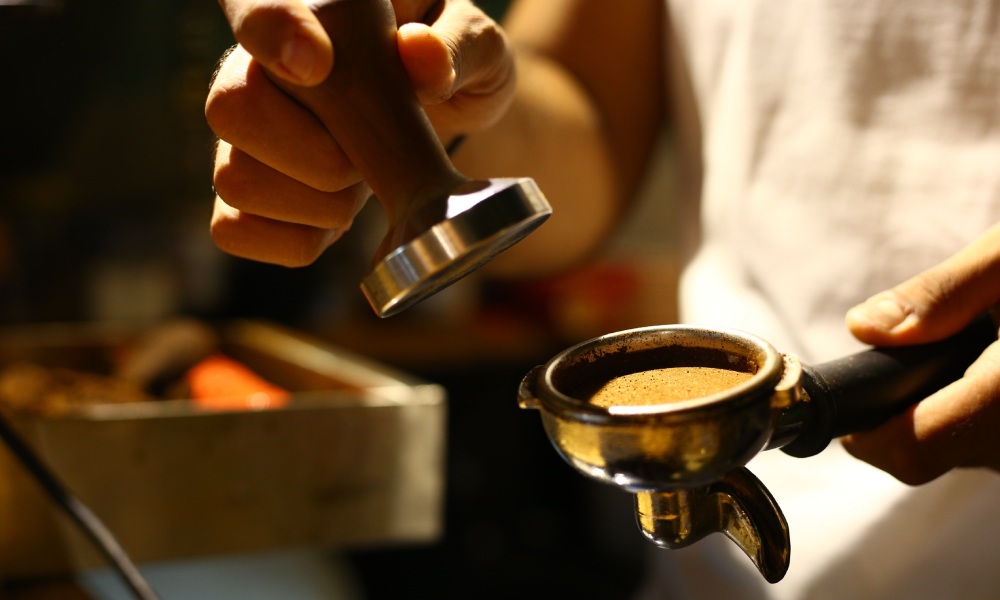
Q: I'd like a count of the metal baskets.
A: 1